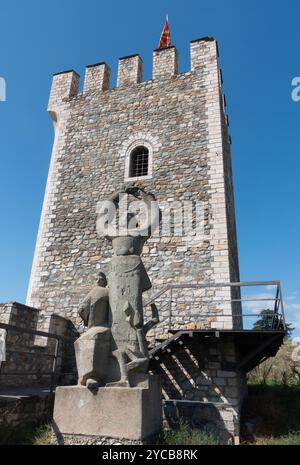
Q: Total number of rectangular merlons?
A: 5